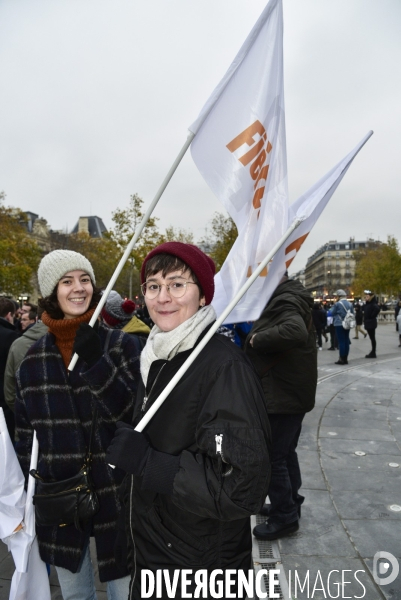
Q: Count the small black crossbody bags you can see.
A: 1